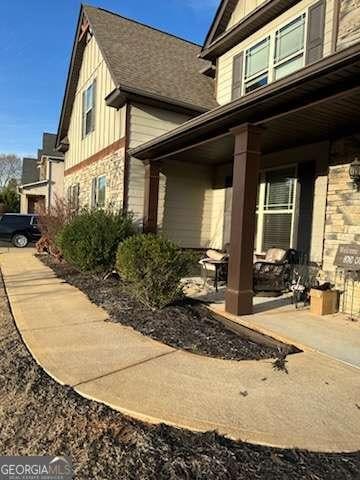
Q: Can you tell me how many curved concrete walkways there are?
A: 1